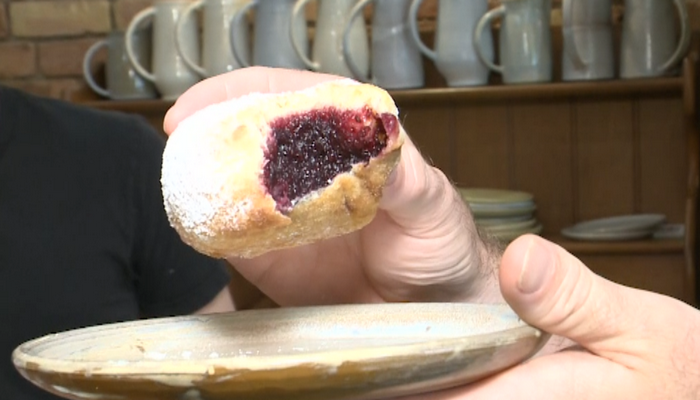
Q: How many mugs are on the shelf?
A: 10